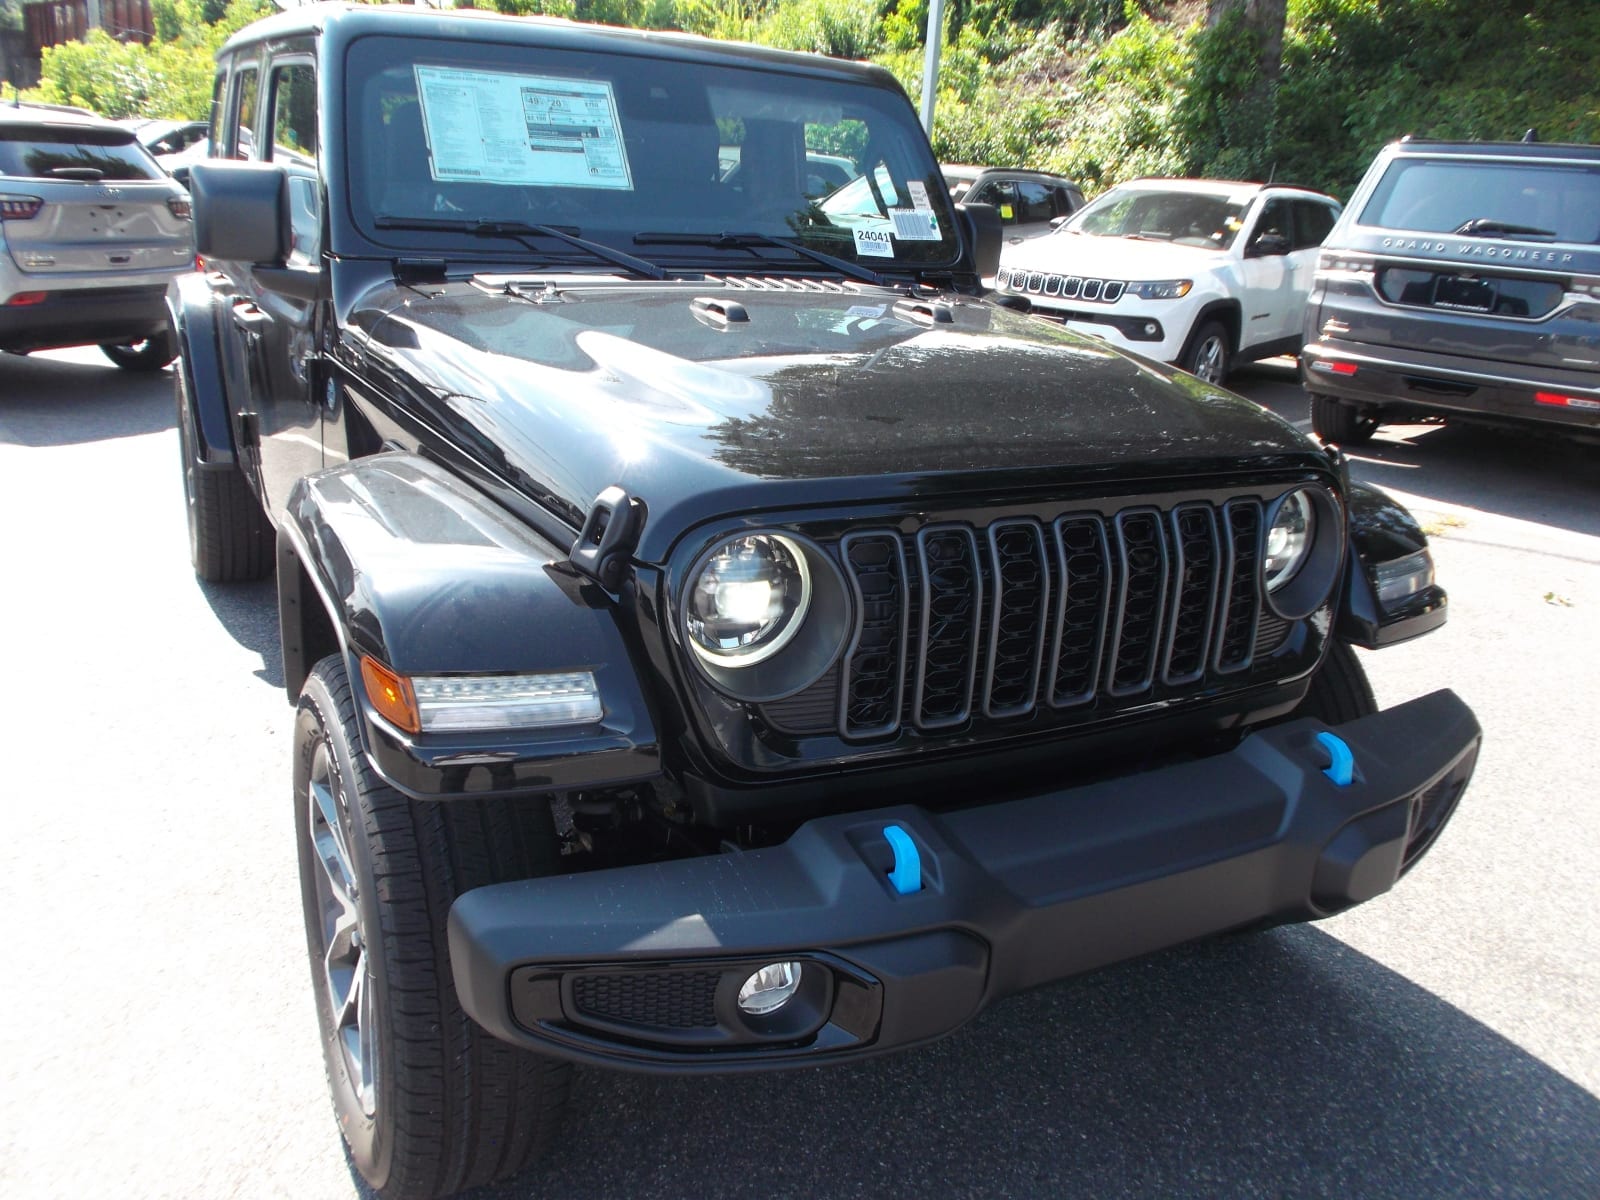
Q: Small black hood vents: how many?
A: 2